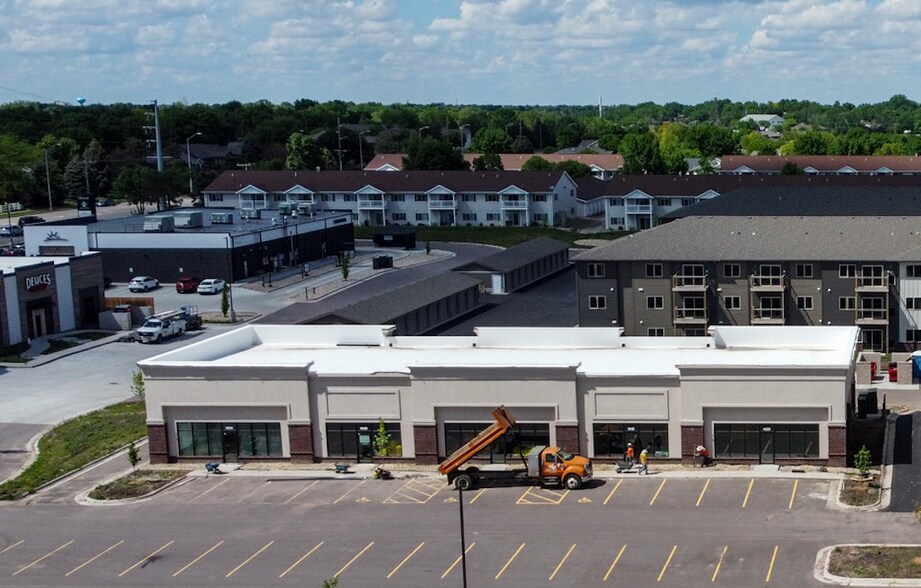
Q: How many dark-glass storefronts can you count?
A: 5